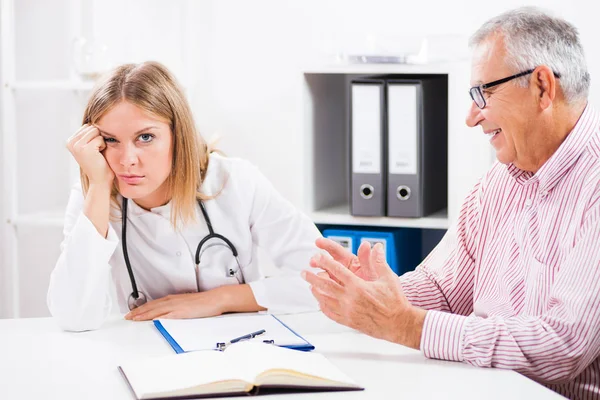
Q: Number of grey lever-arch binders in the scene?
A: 2